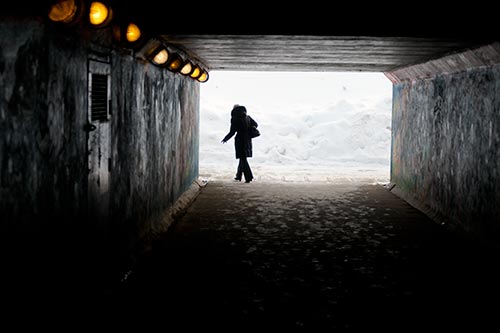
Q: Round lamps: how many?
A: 8